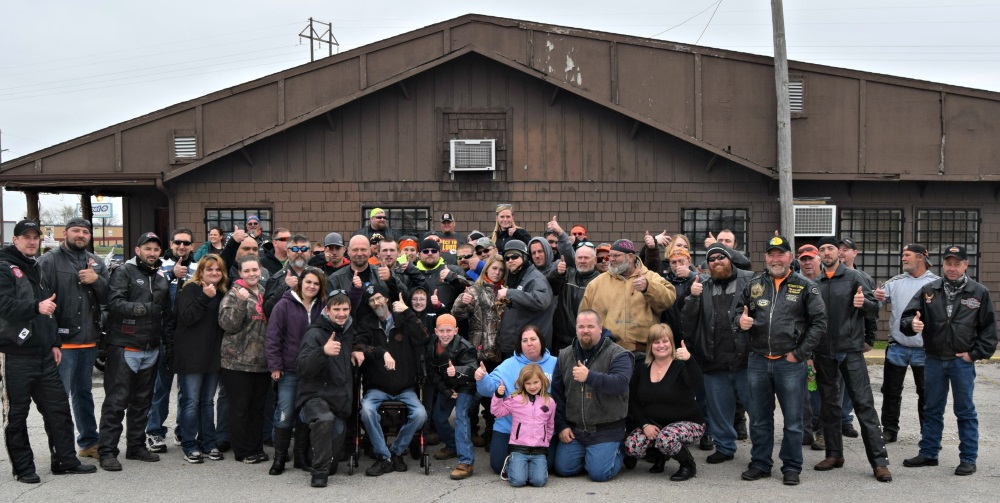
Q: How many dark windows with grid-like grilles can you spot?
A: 5